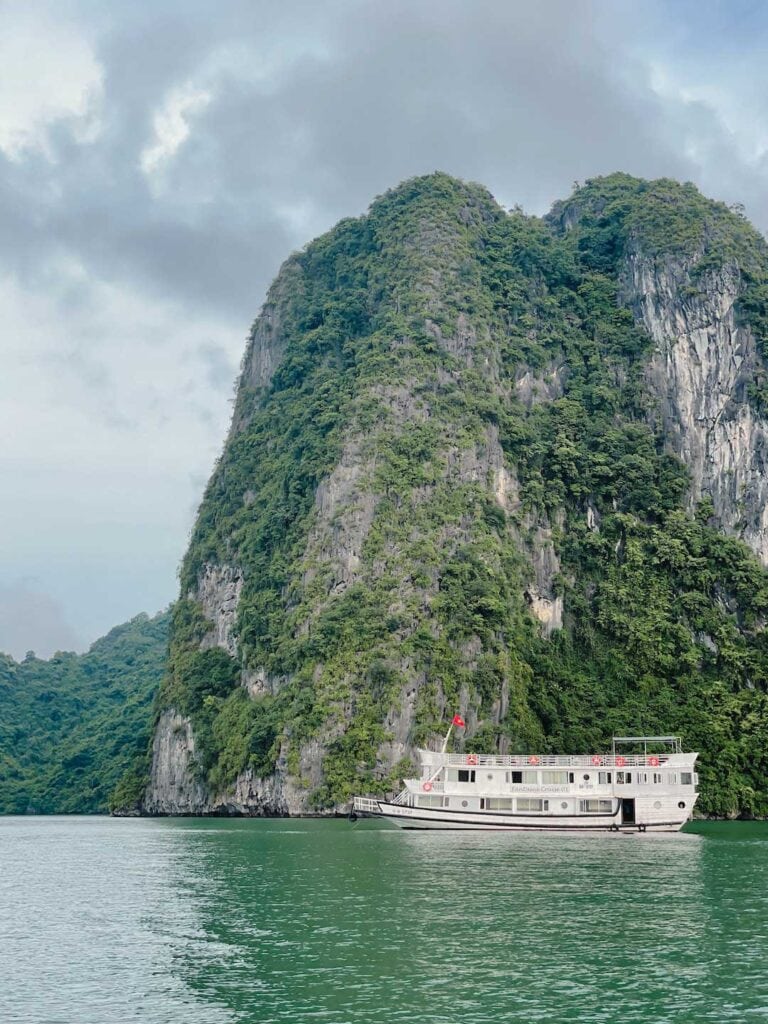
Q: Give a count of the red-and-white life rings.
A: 6